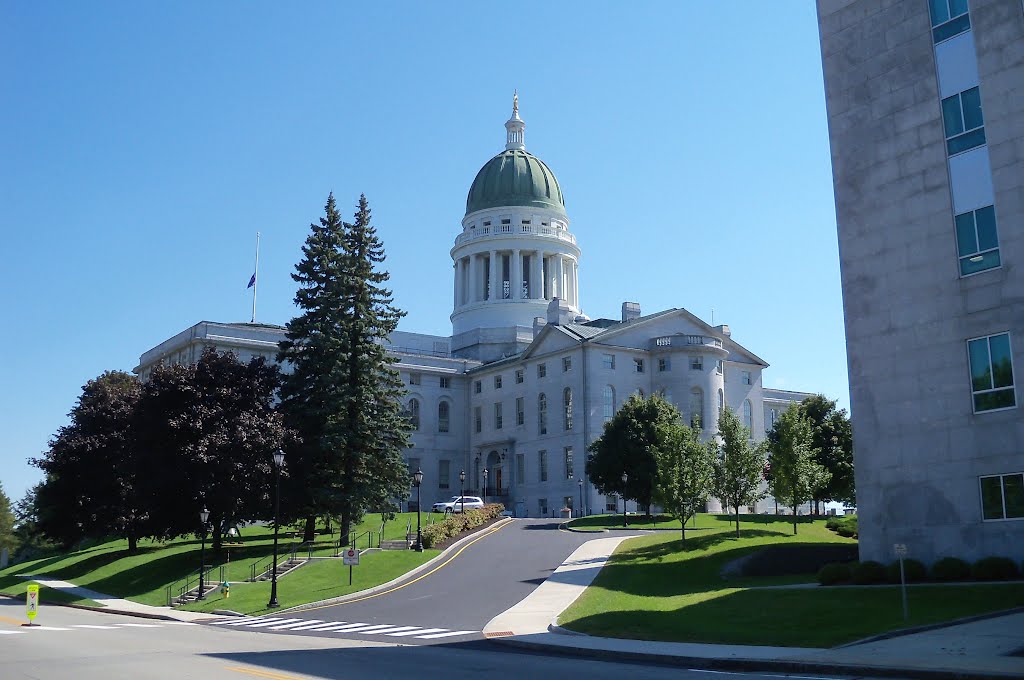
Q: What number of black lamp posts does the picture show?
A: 7